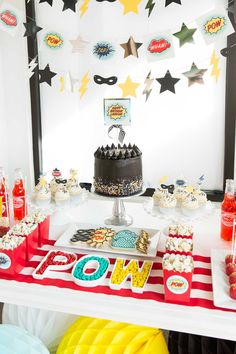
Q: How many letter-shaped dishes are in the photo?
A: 3